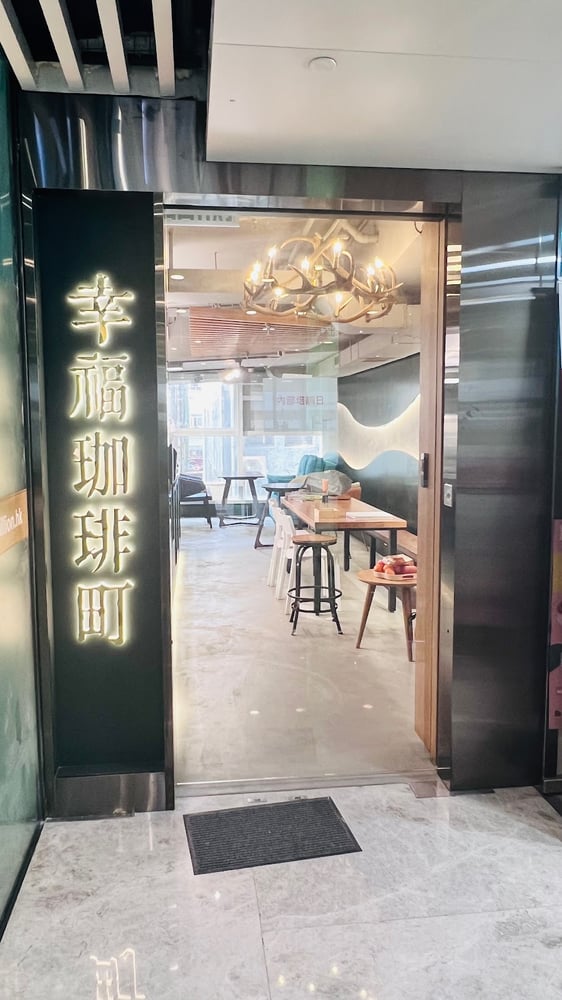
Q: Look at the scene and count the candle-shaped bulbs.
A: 9